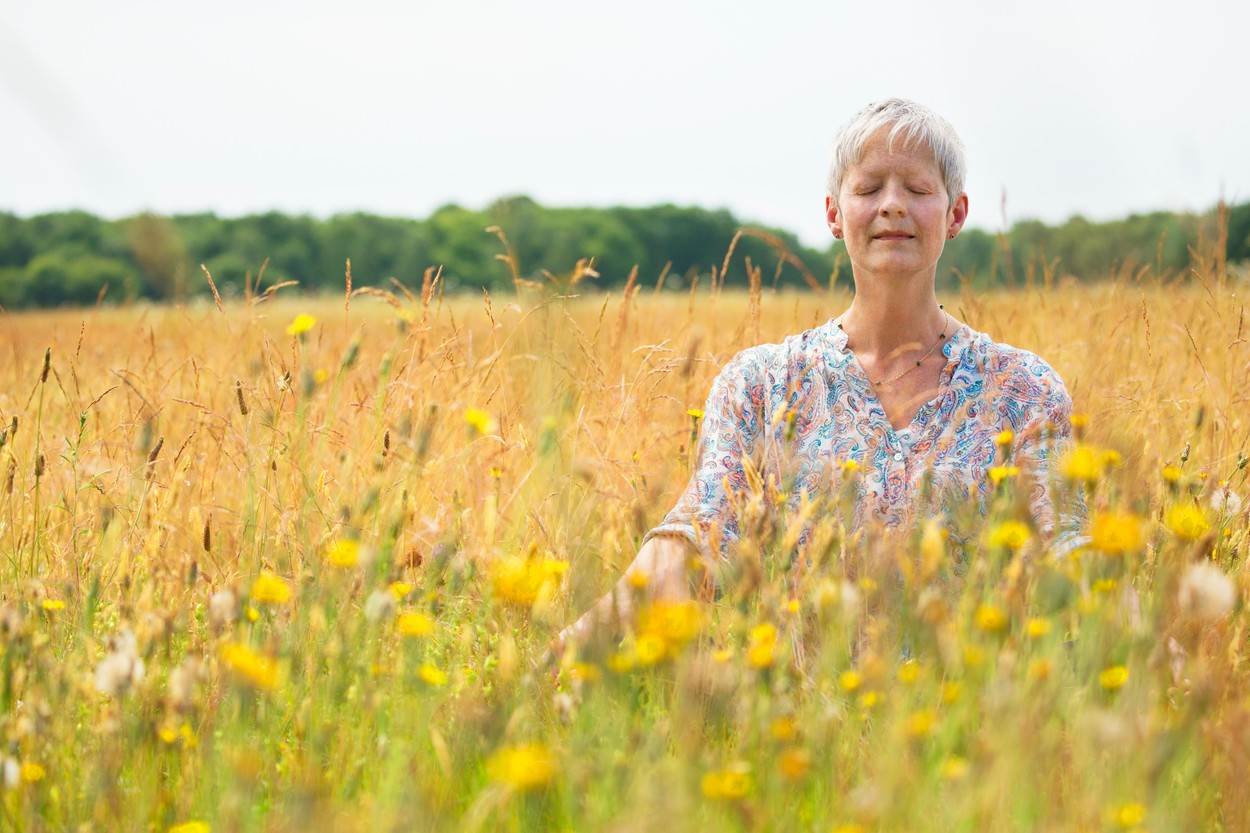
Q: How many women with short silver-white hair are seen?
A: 1